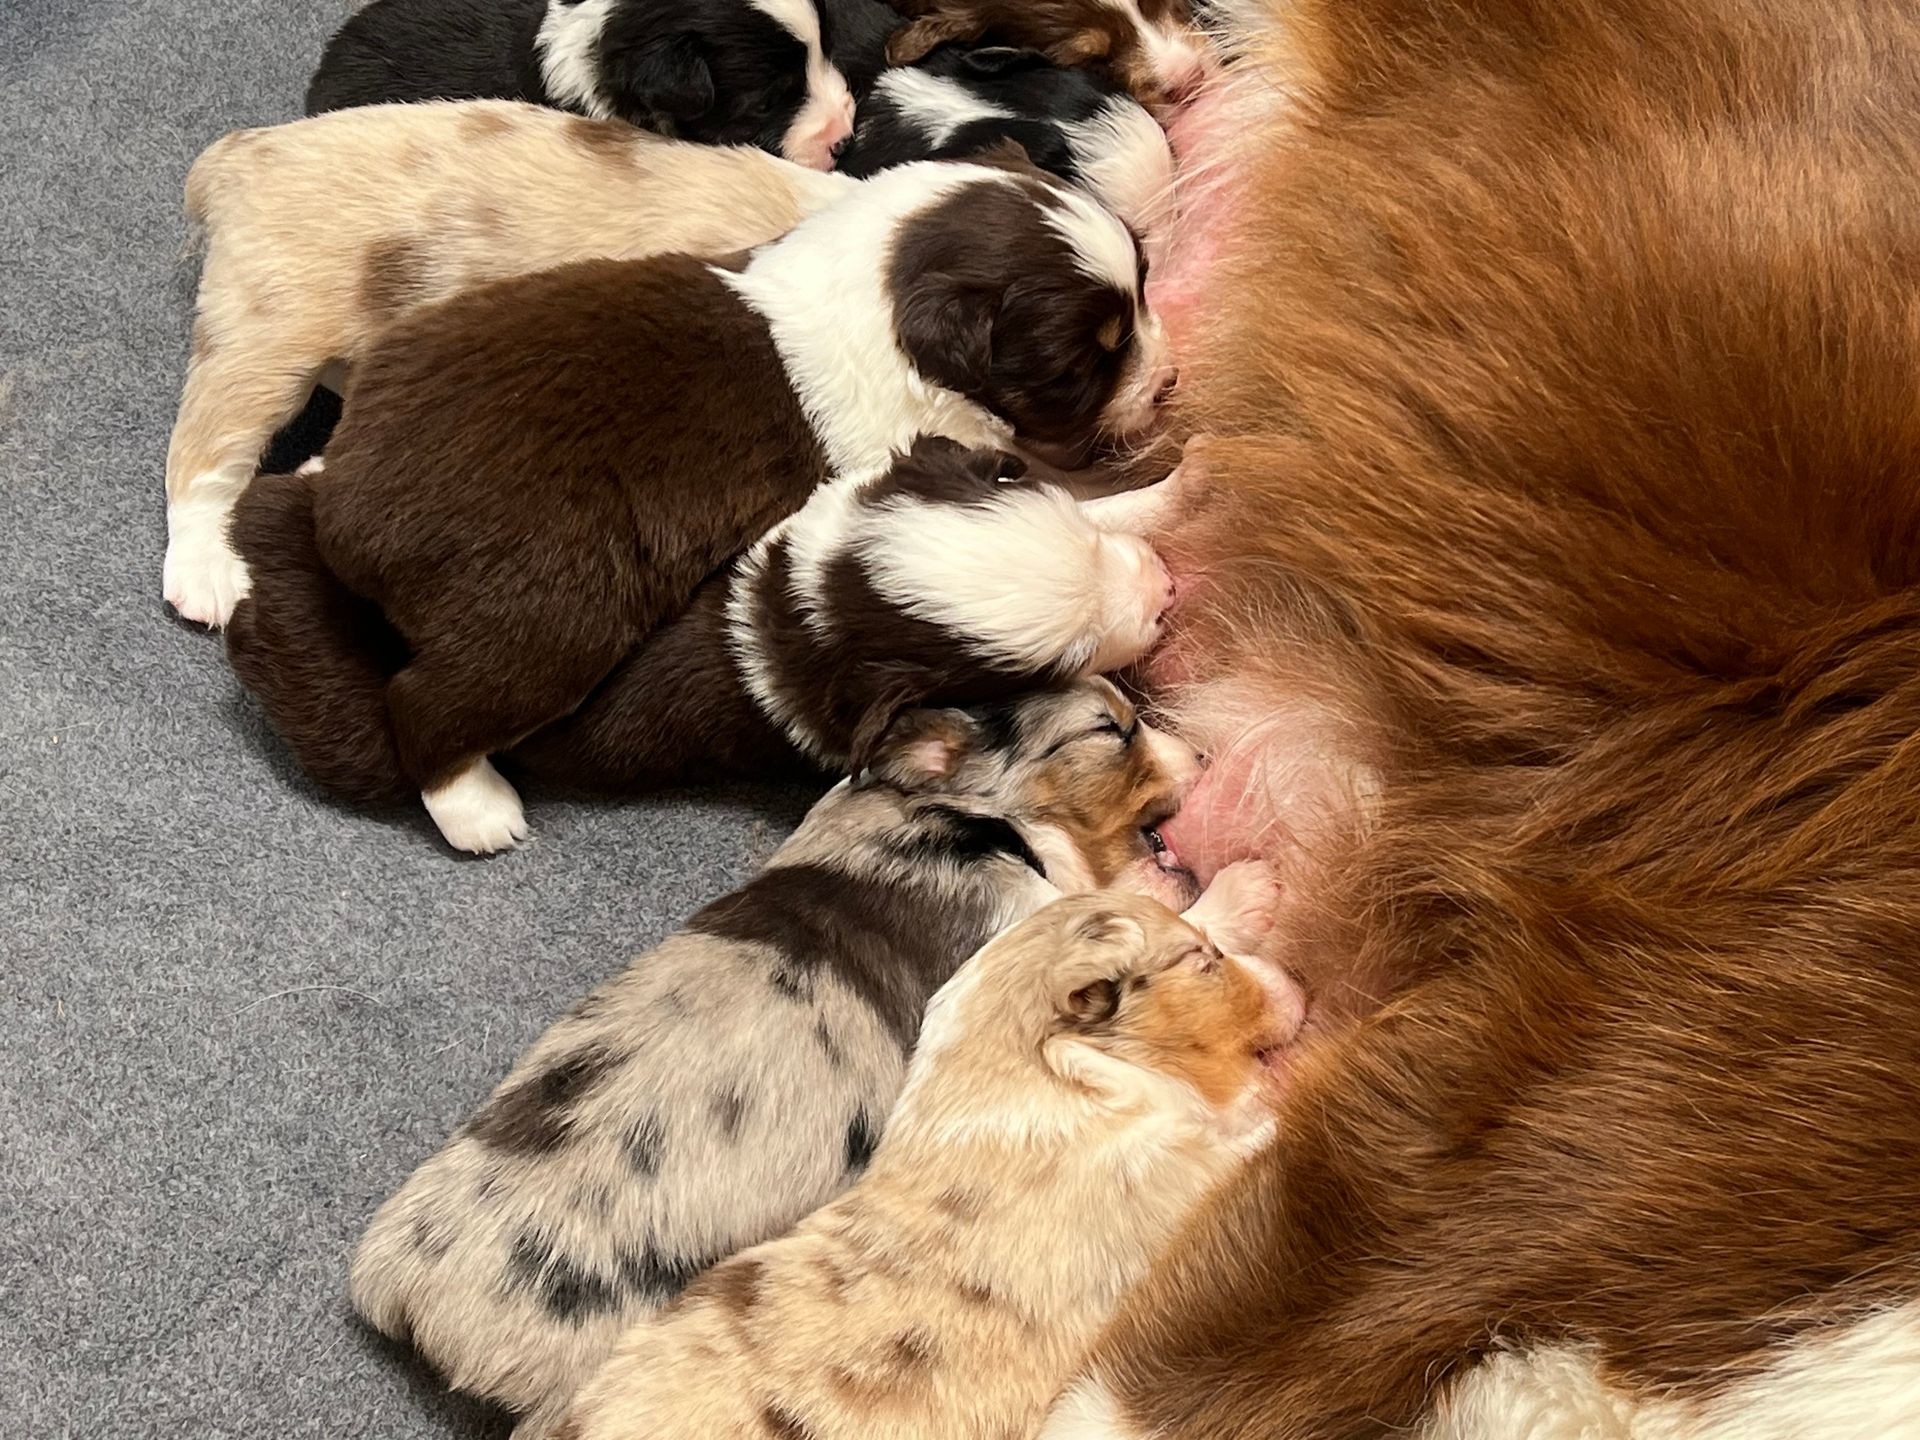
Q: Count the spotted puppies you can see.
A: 3